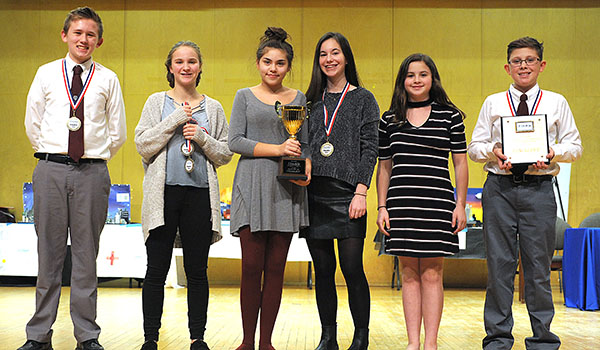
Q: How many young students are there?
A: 6